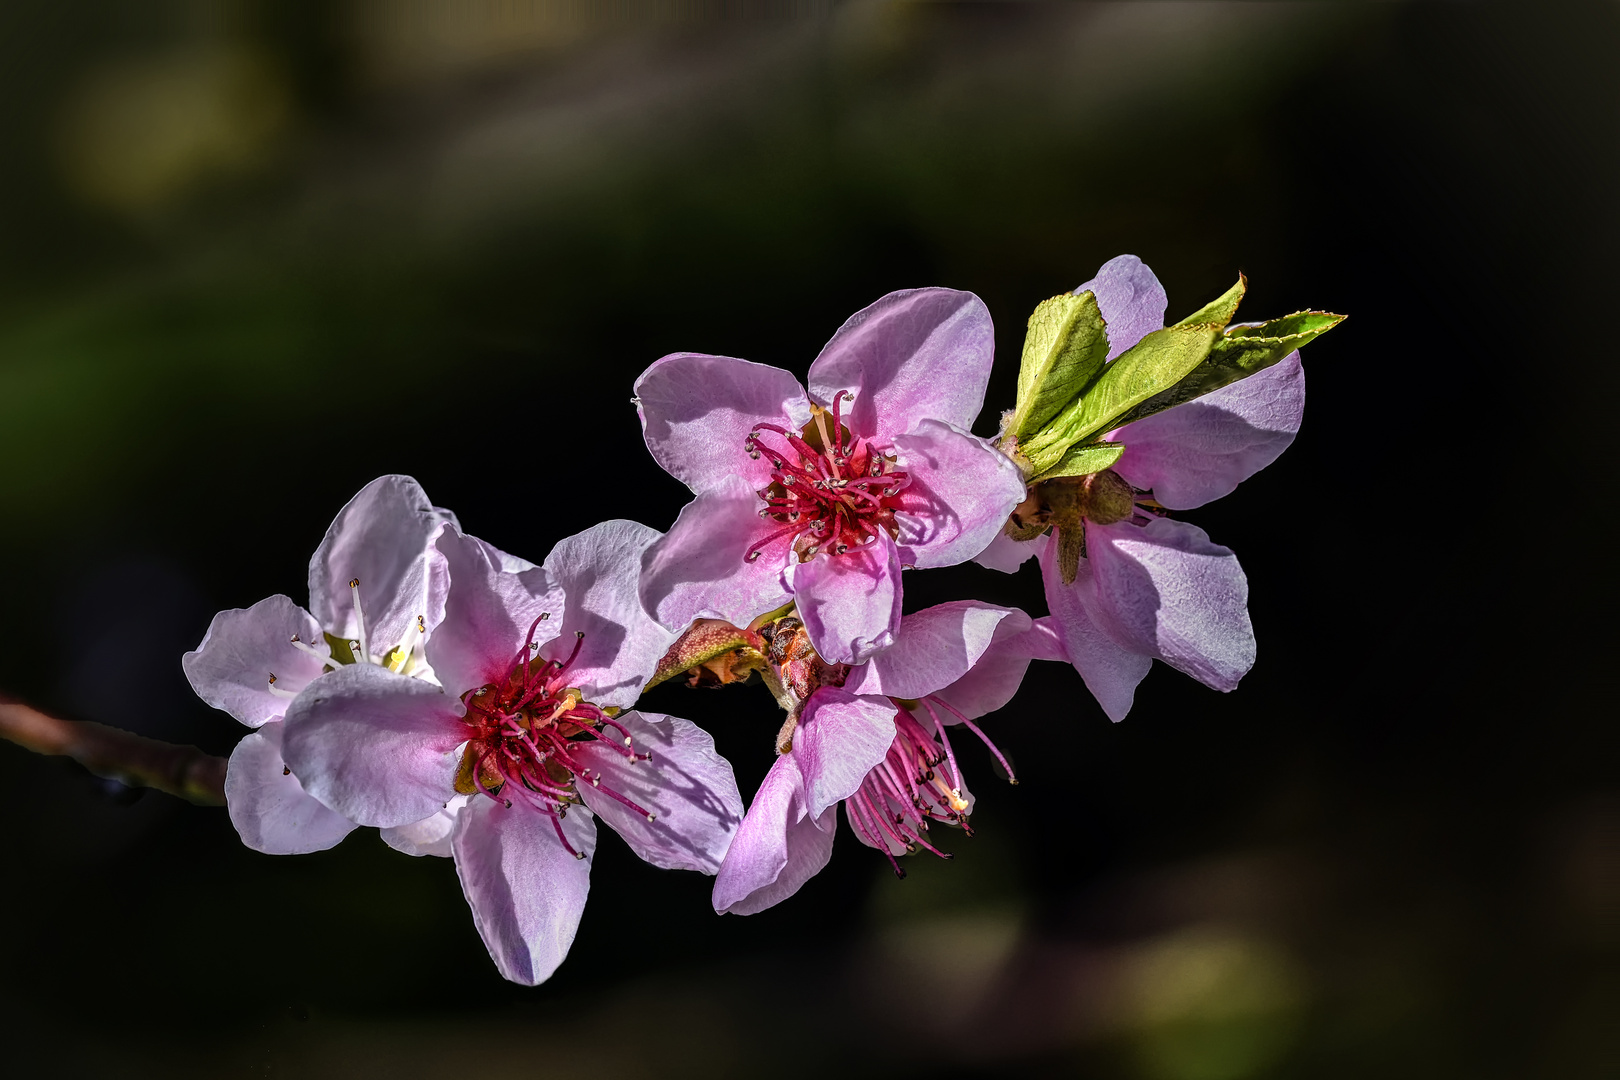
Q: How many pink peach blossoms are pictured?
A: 5